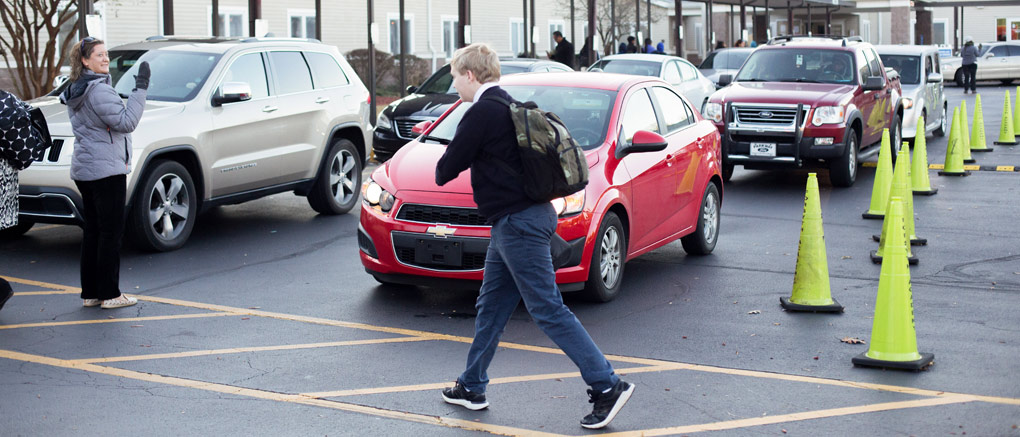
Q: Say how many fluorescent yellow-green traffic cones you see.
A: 11